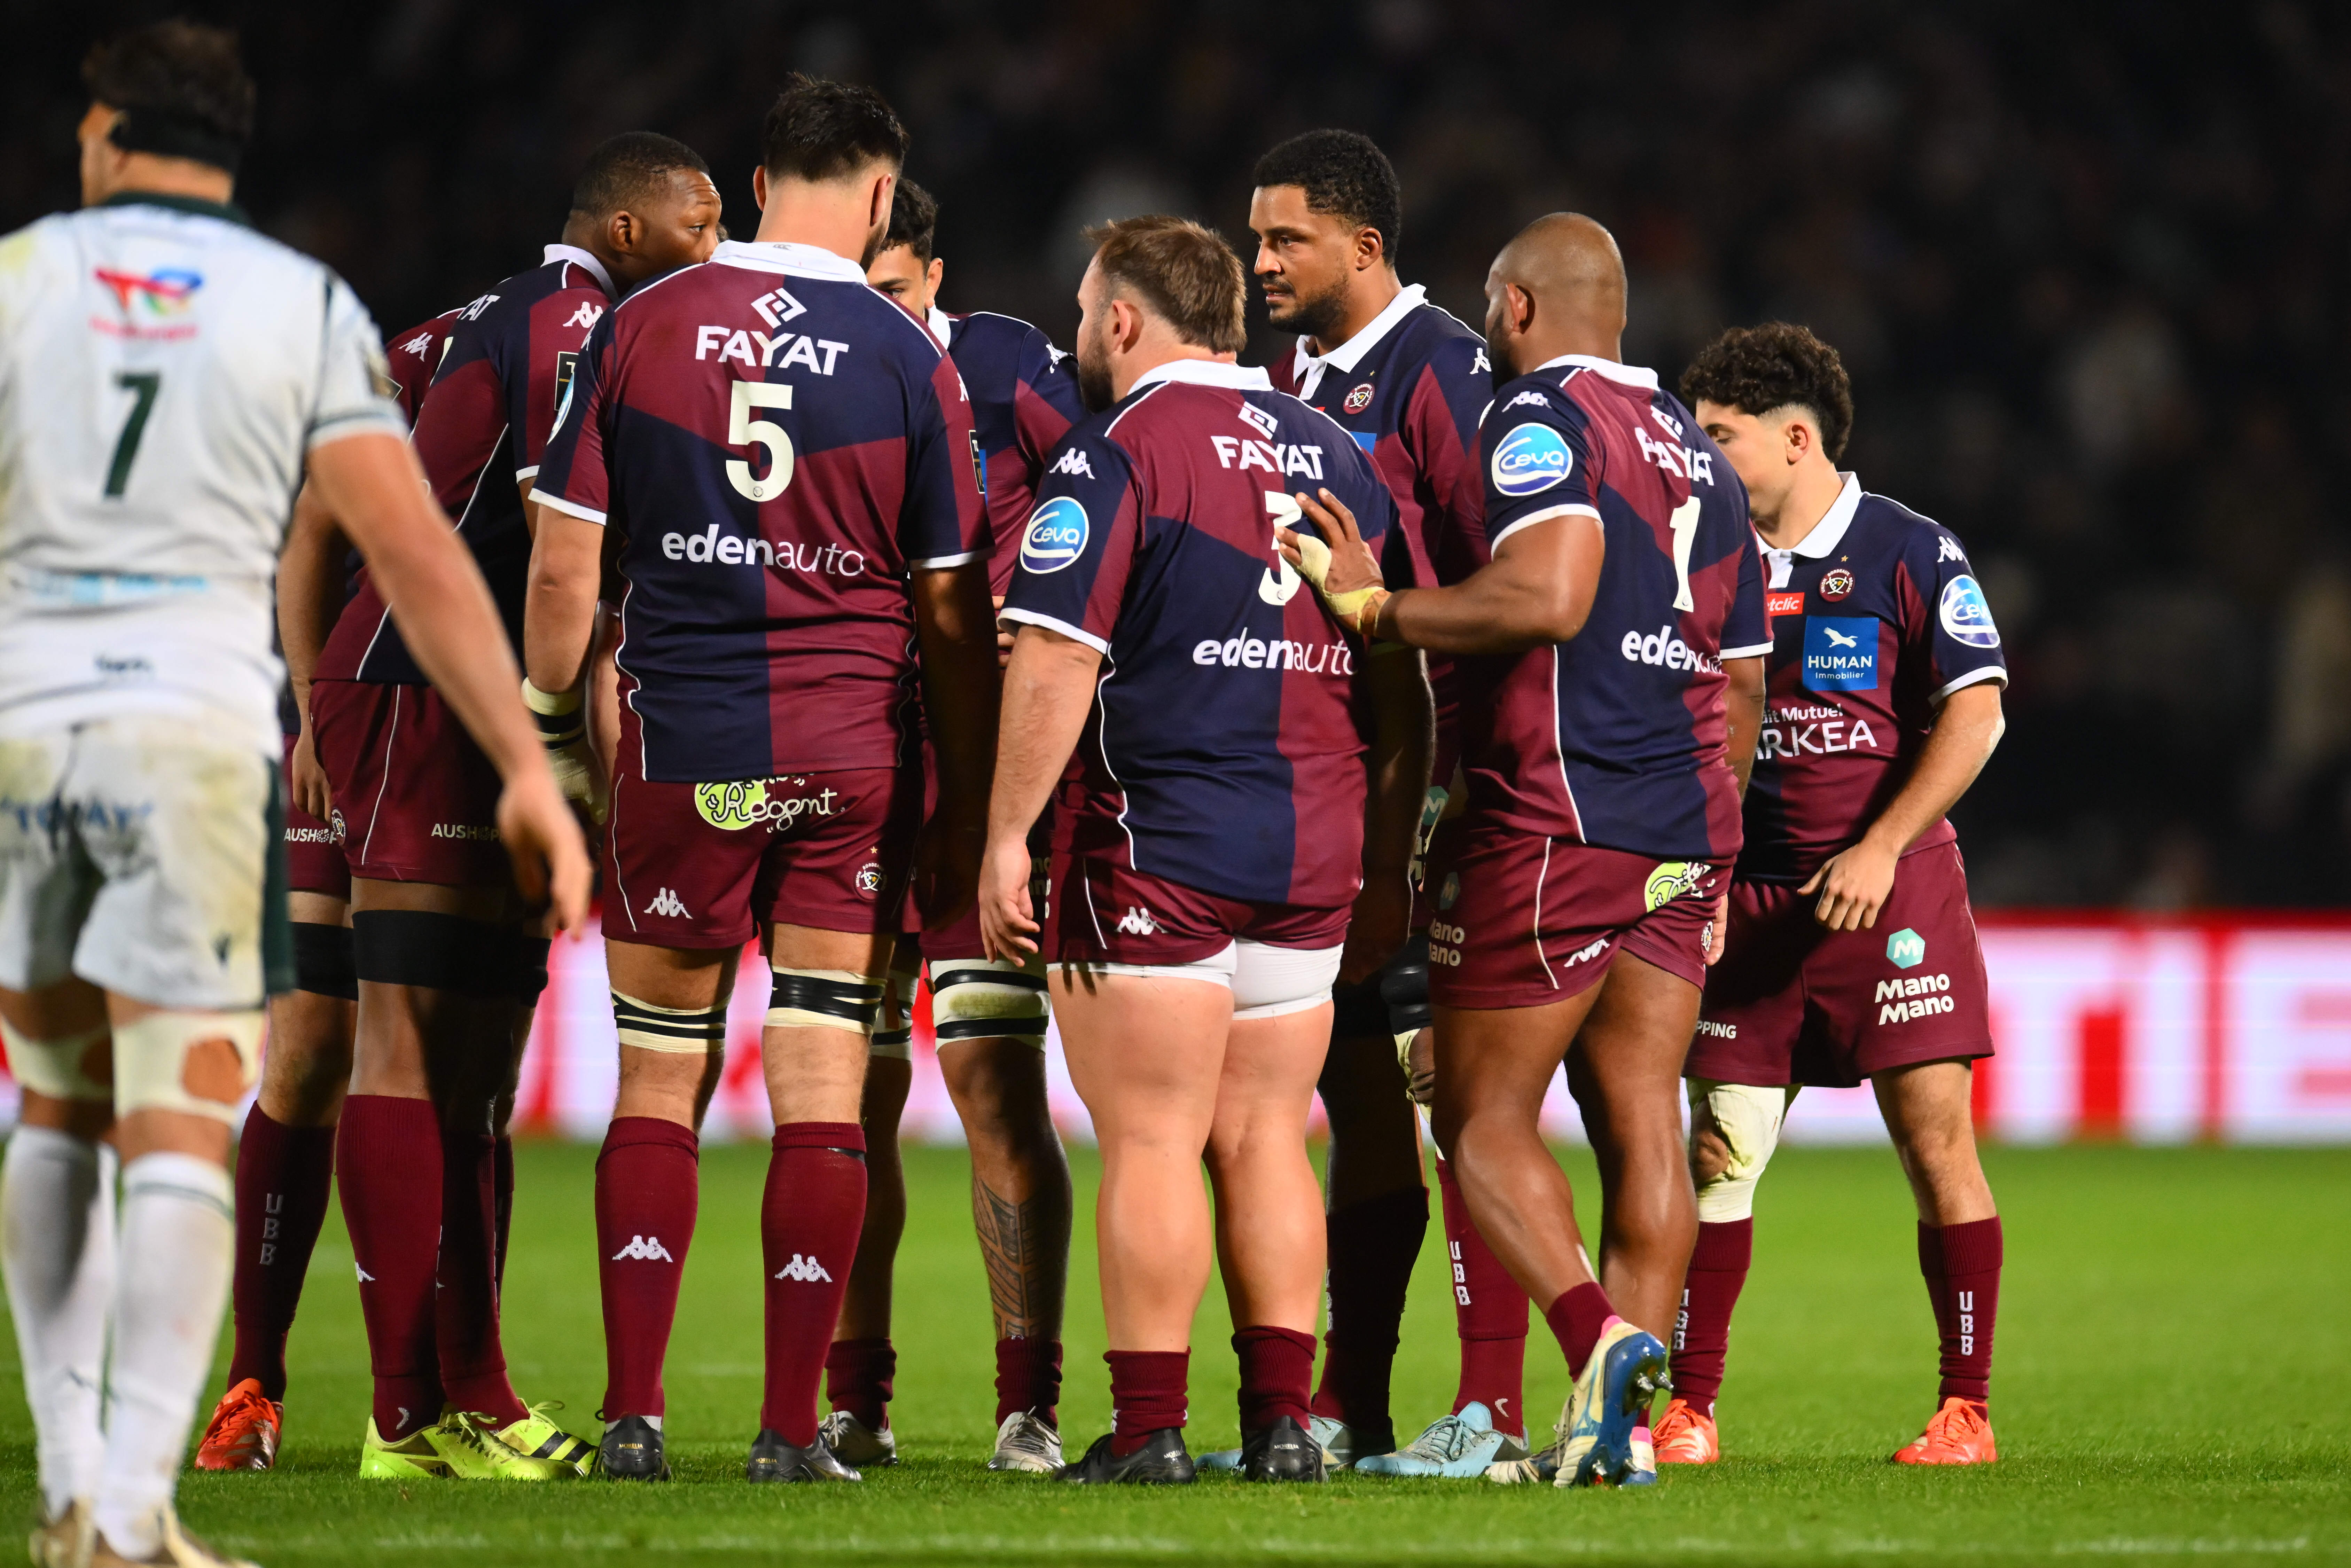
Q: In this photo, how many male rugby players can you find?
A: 9